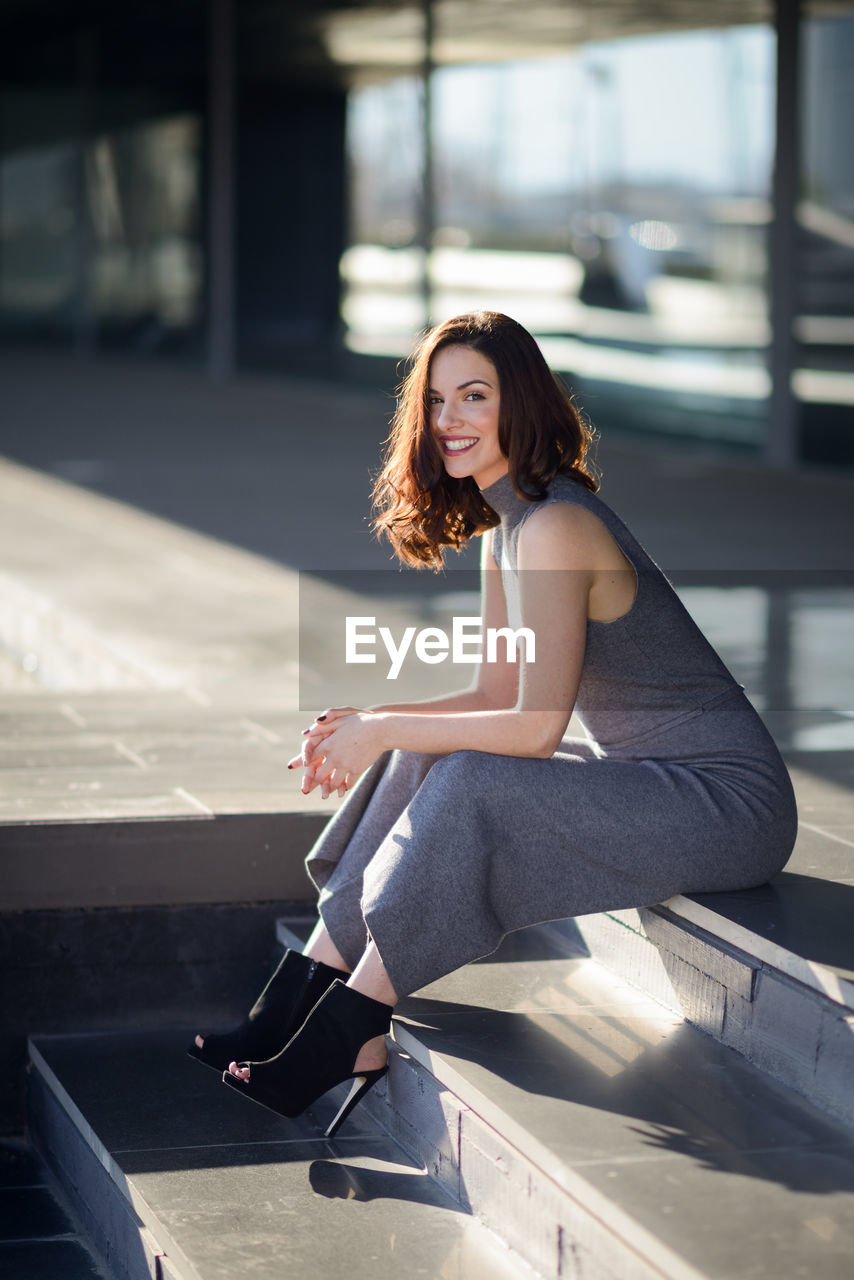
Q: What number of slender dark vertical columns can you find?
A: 3